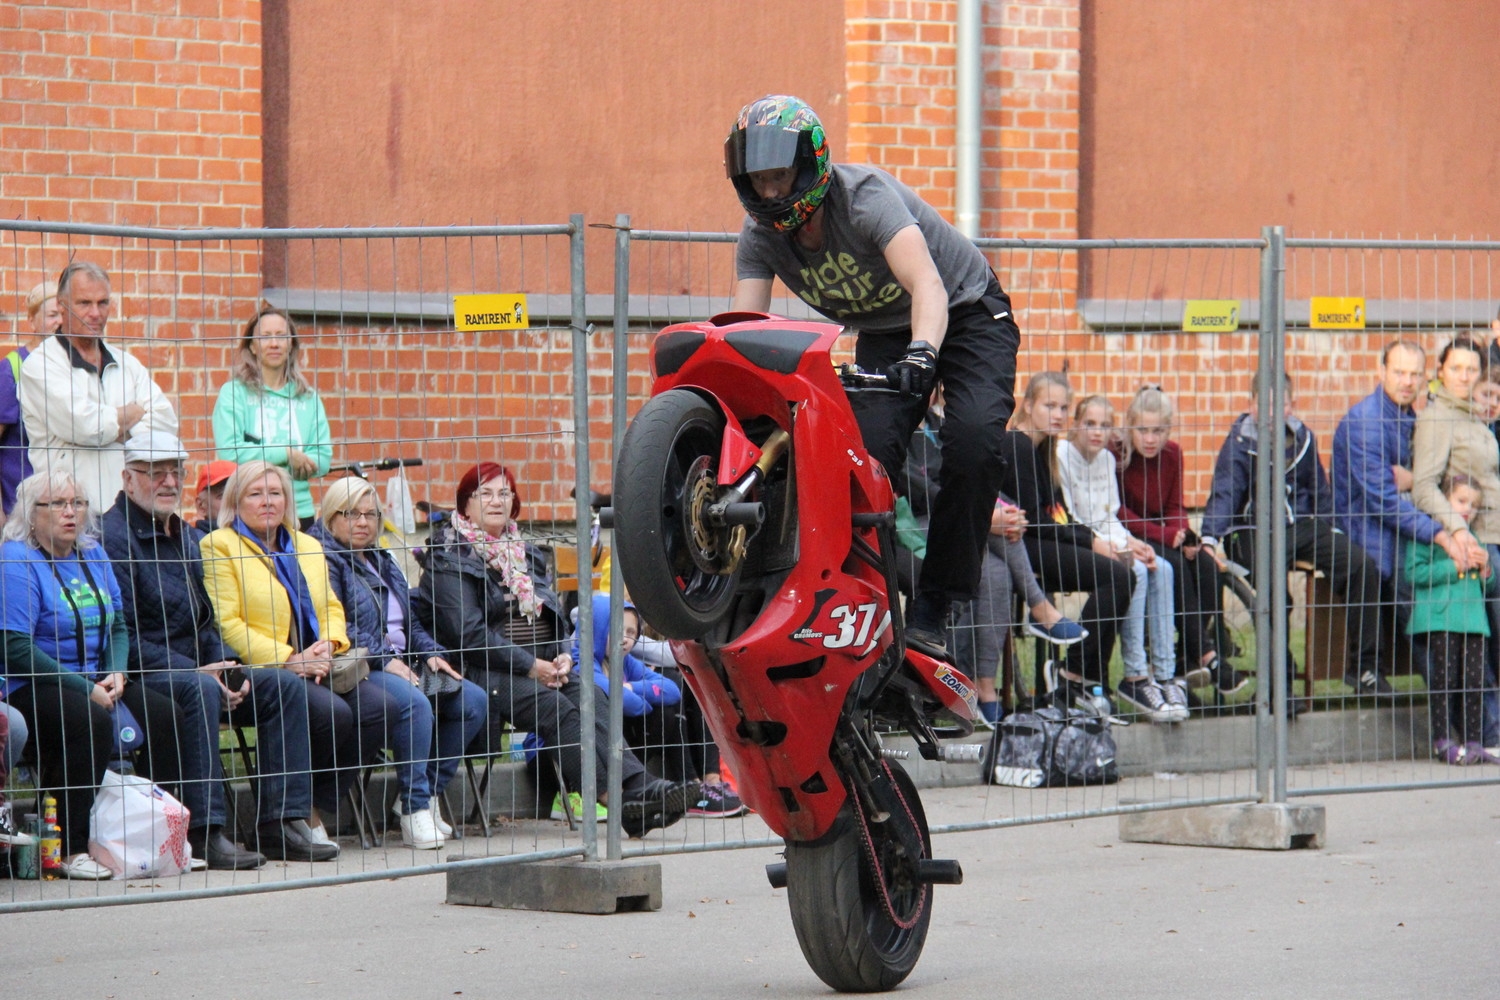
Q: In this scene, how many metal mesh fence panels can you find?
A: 3